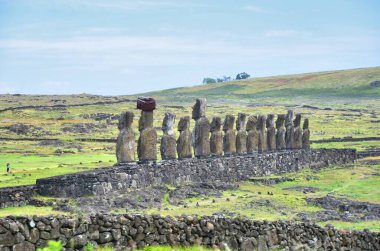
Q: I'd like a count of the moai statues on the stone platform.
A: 15